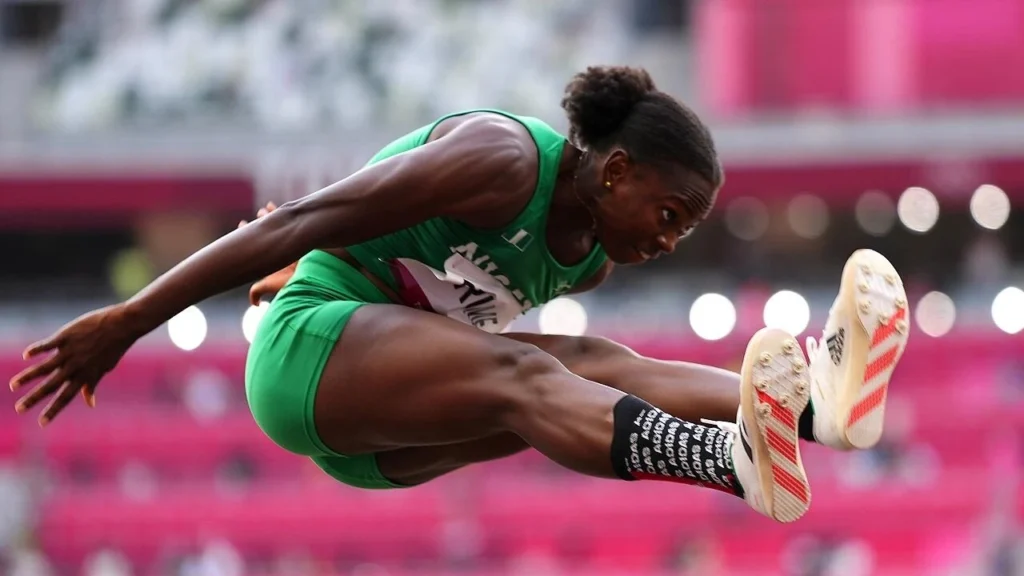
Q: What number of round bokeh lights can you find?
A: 12